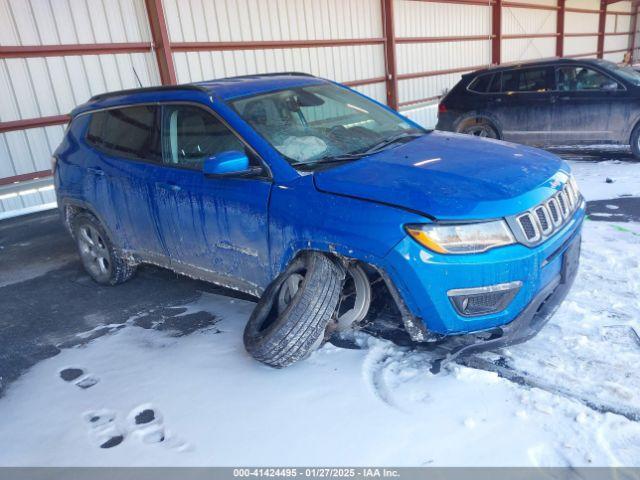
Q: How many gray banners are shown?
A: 1